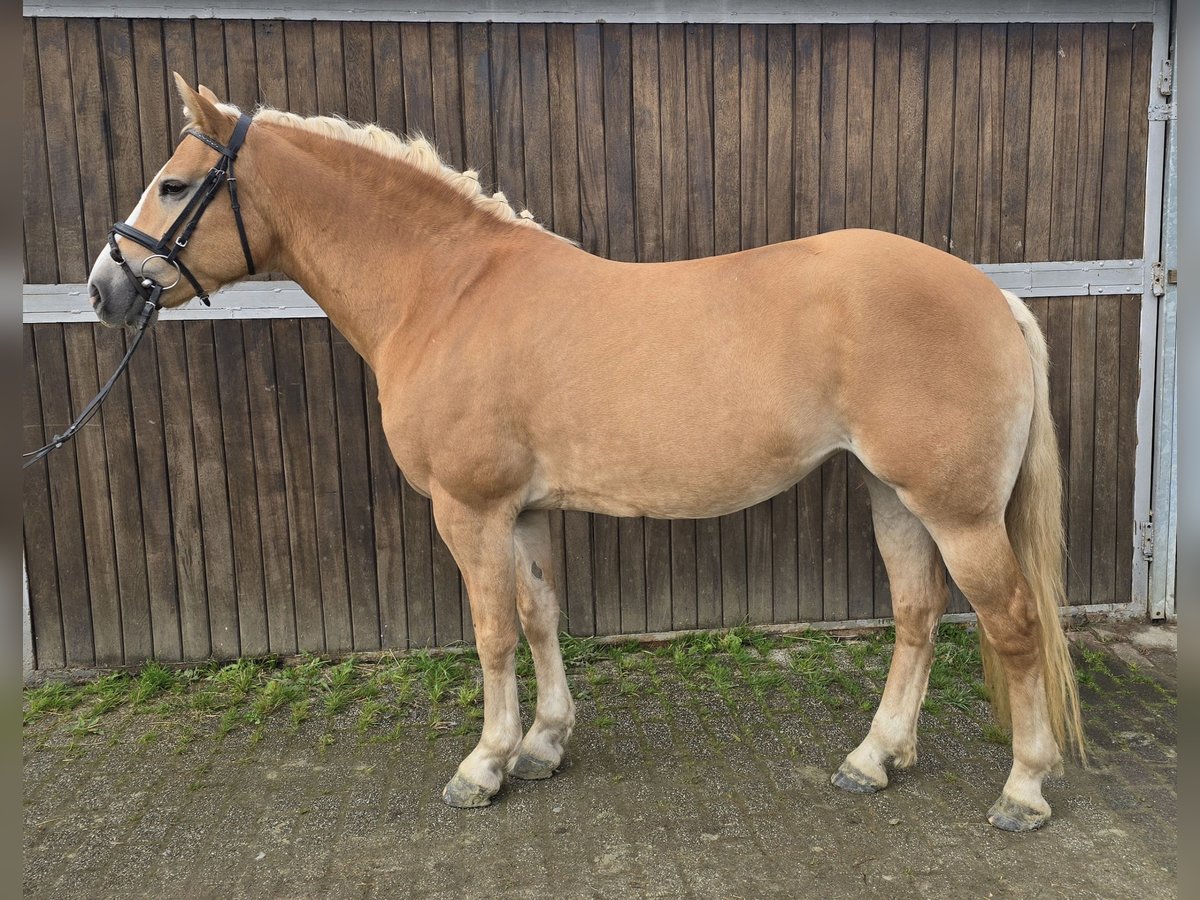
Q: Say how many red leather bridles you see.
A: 0